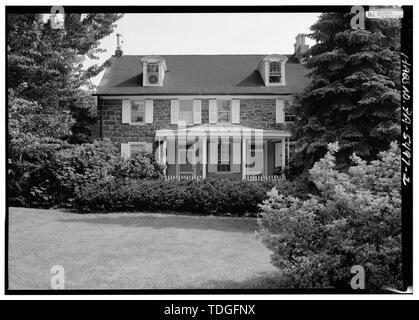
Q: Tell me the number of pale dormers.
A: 2